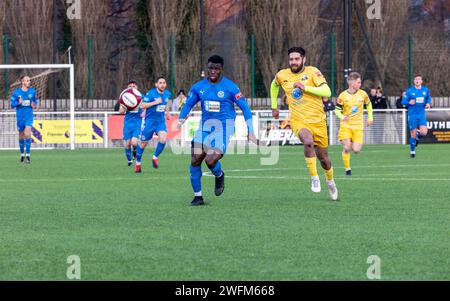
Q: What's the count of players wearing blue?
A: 5